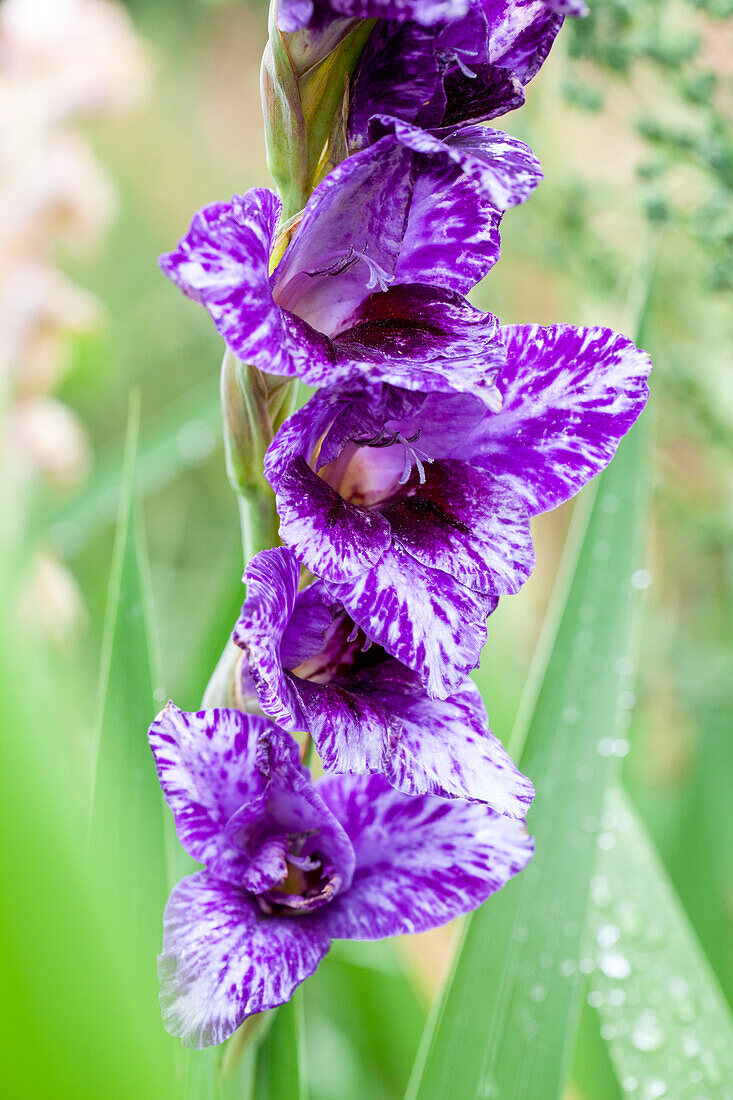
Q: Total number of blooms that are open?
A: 5